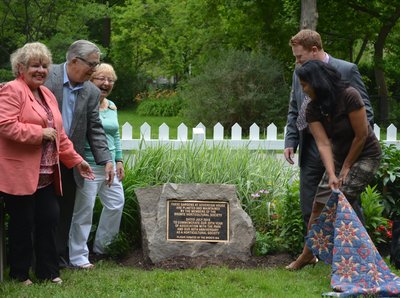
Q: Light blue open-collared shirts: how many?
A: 1